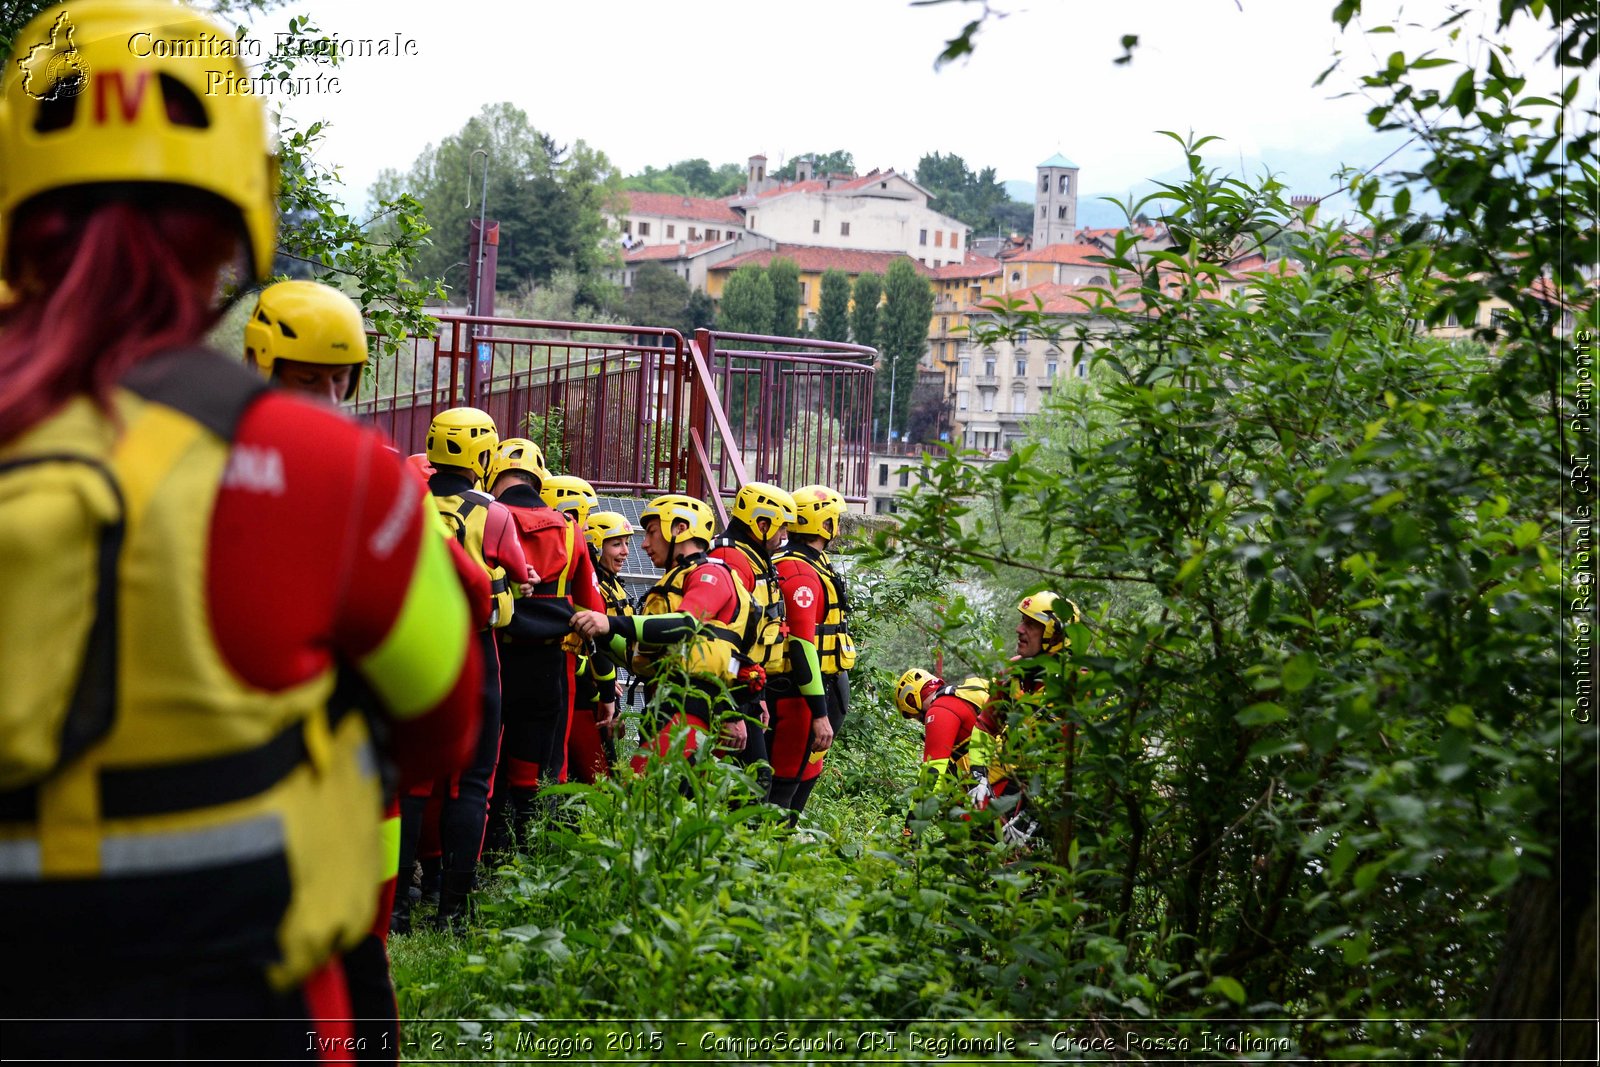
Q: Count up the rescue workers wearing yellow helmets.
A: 11